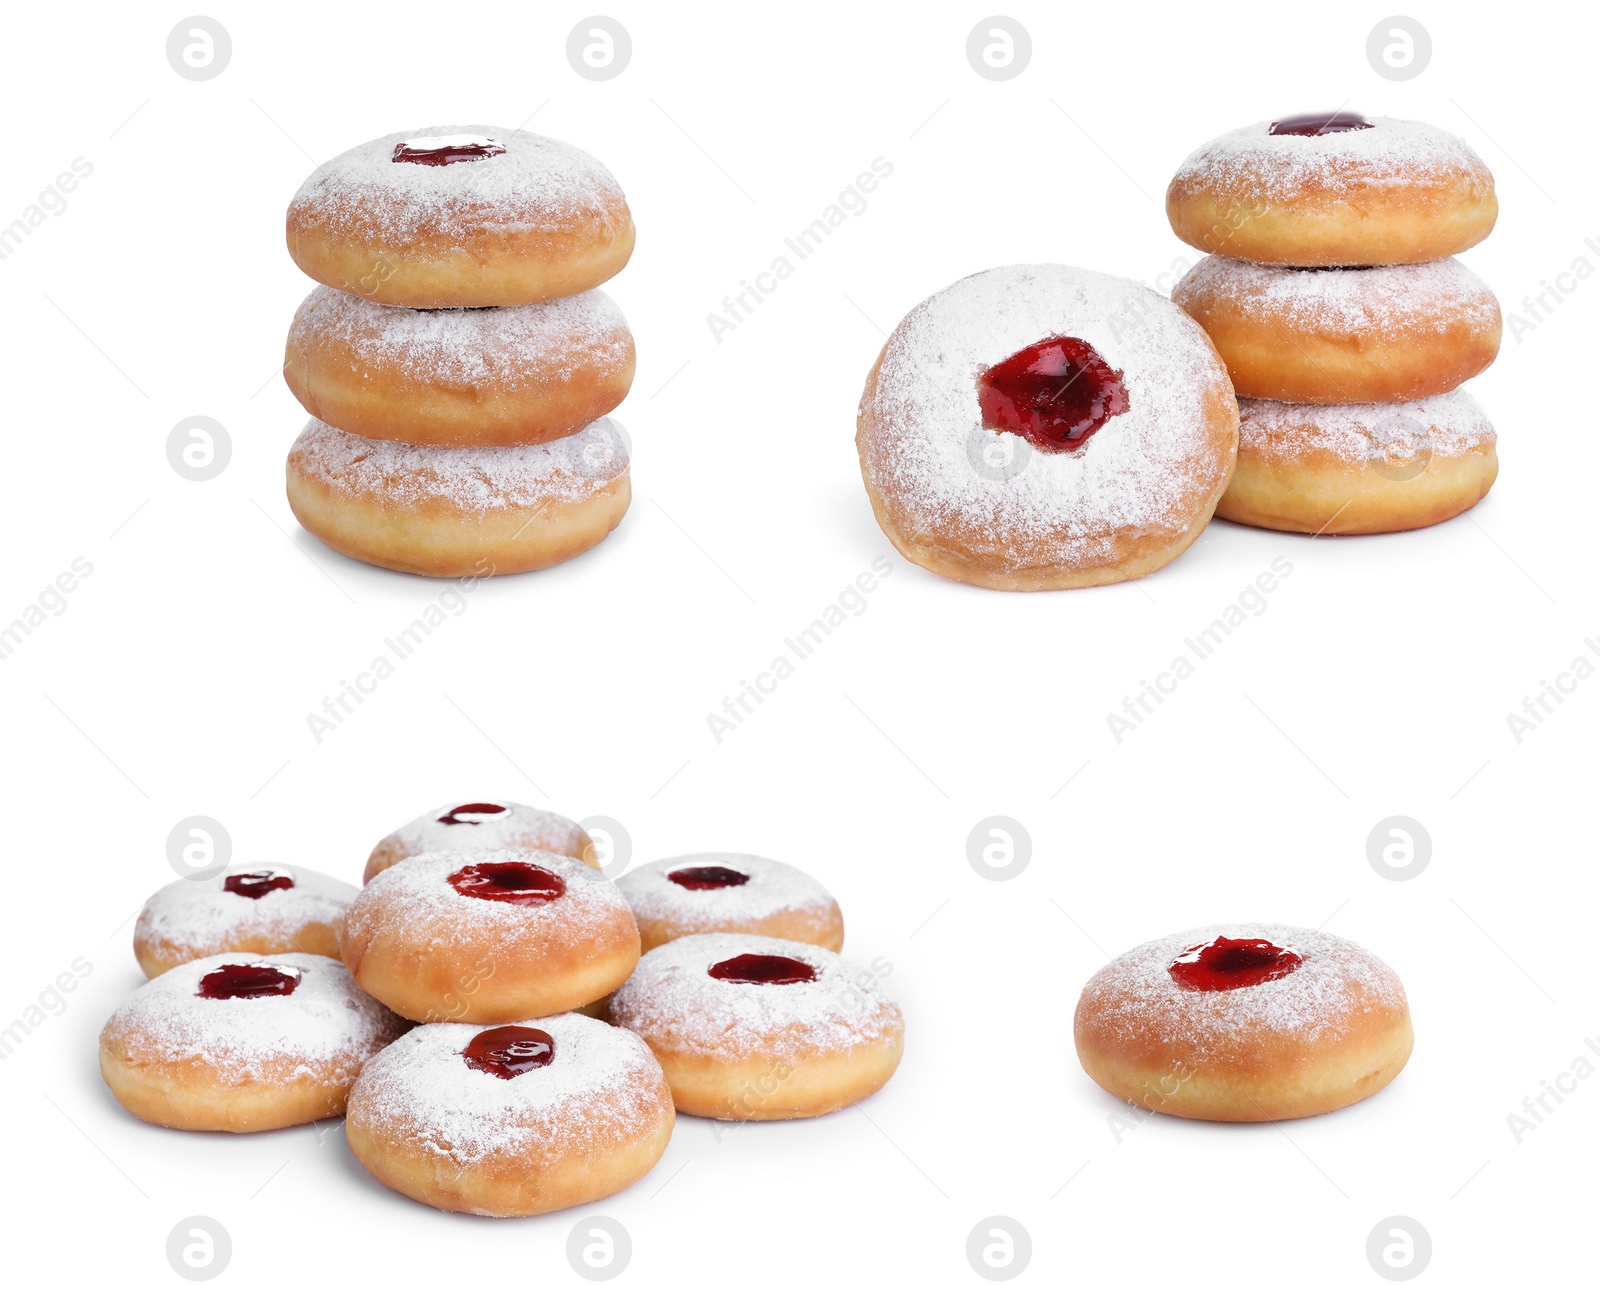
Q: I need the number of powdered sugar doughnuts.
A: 15